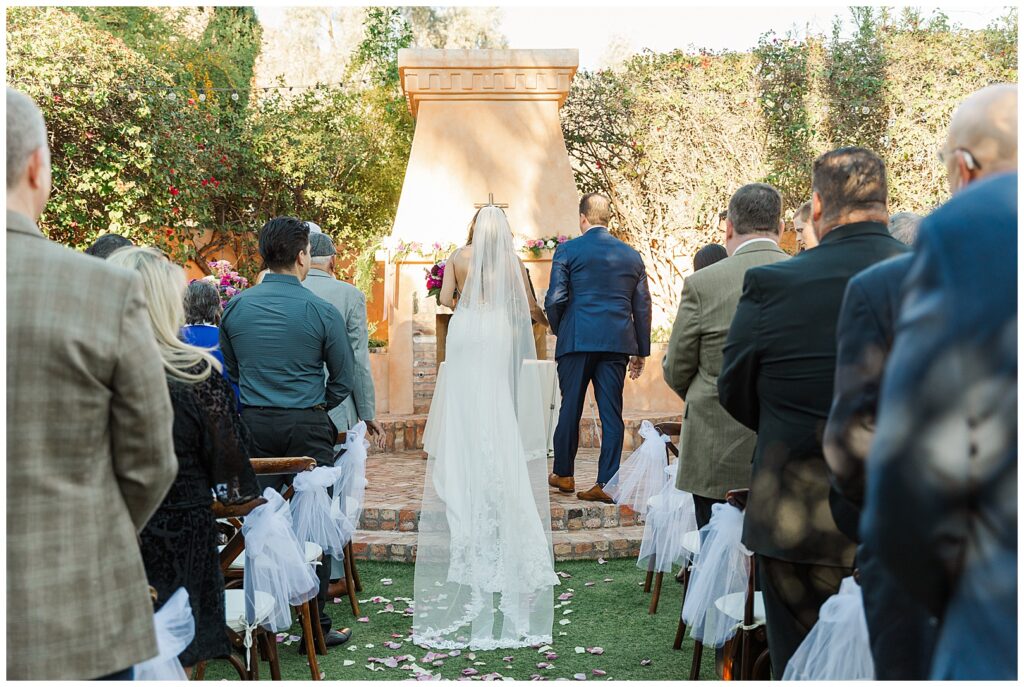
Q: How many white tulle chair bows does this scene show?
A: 8